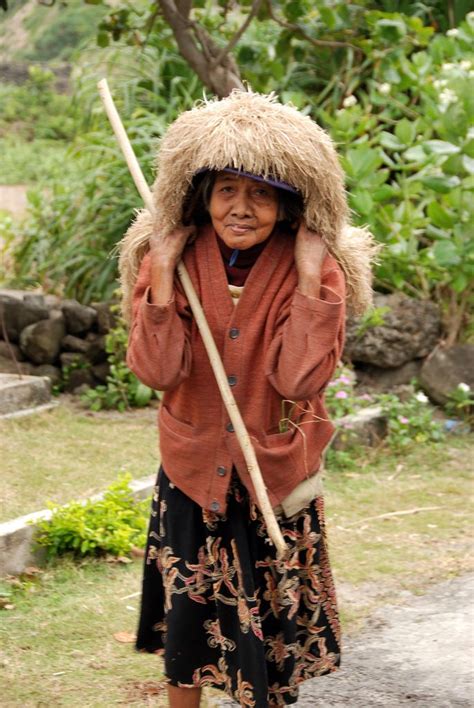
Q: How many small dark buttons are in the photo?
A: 5